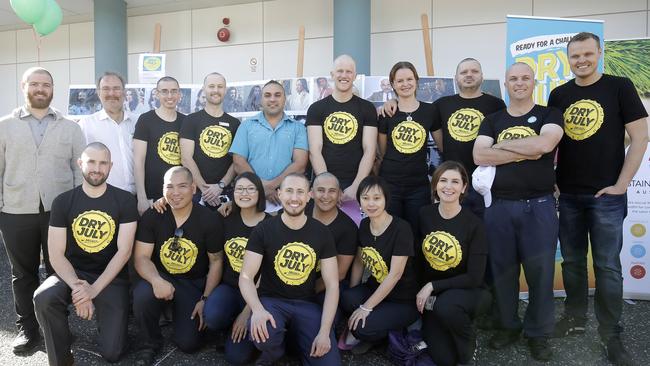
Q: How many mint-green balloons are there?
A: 2